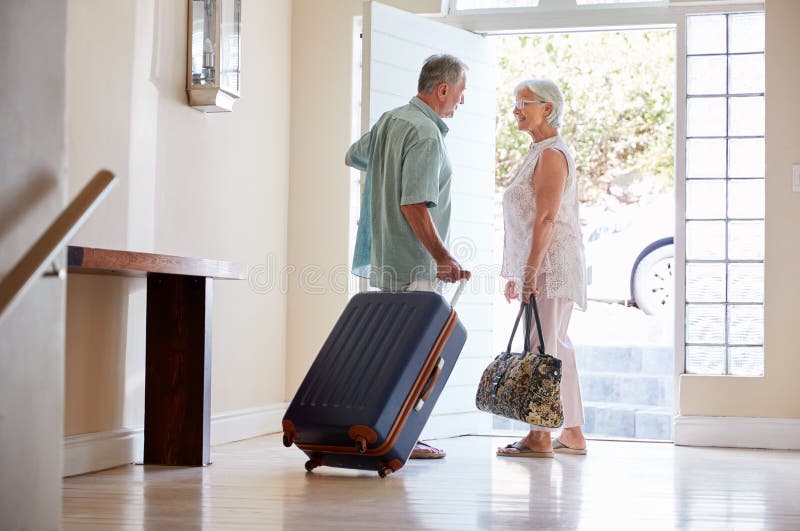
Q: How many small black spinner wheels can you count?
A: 4